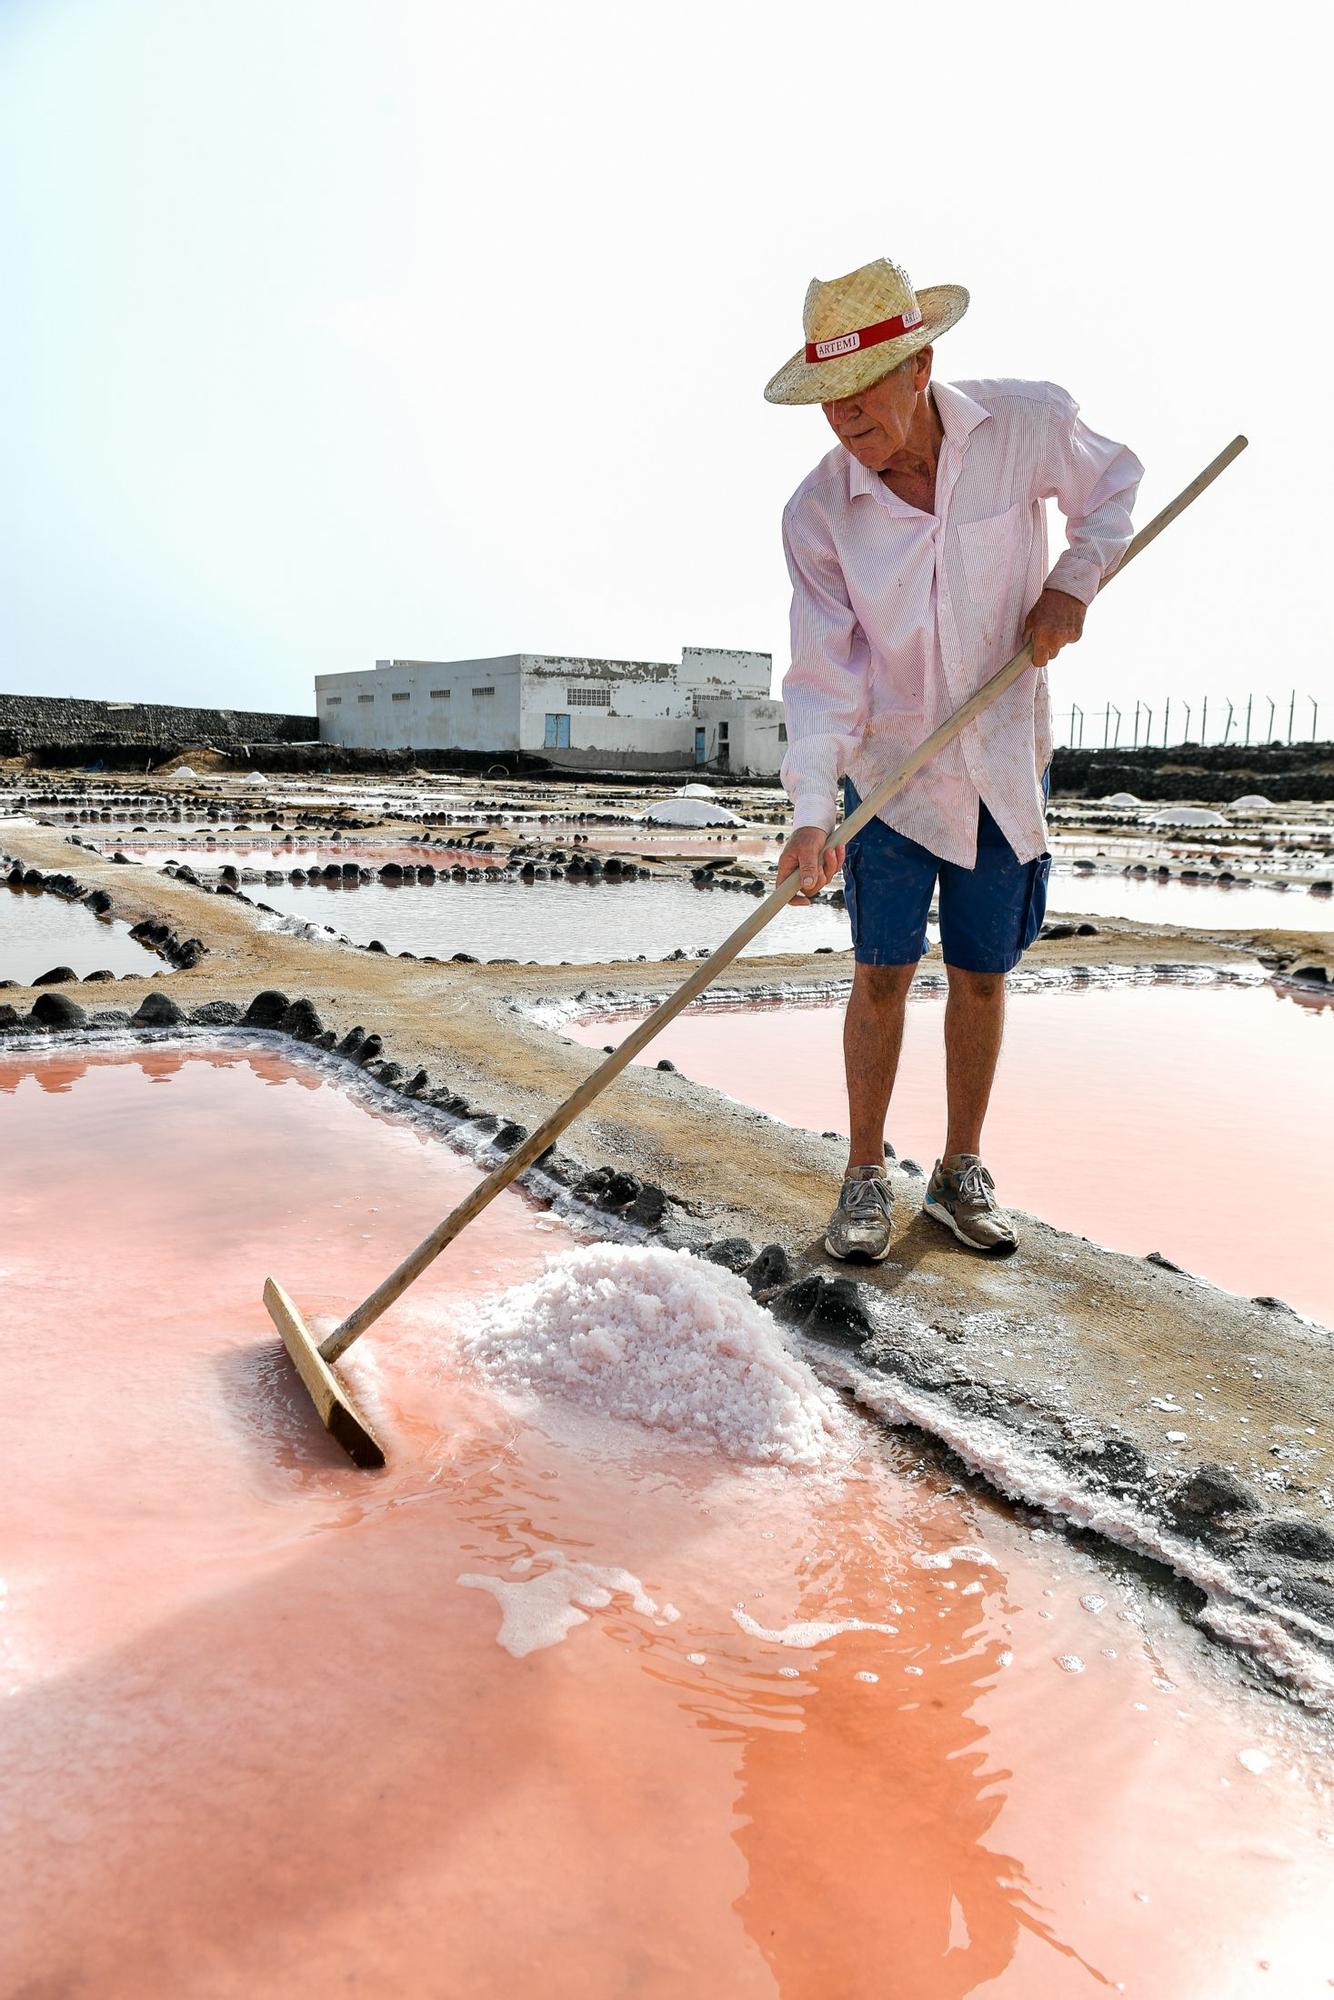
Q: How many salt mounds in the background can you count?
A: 7